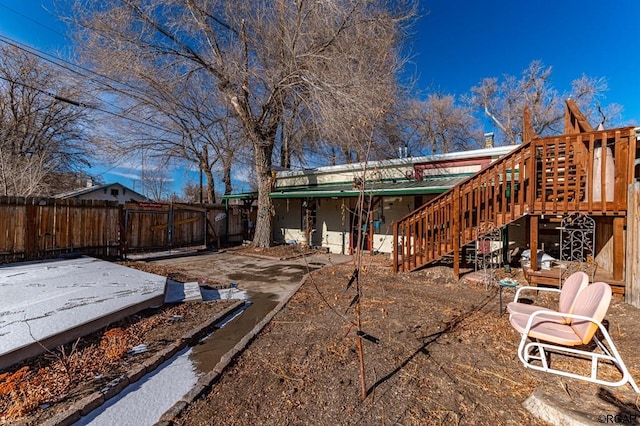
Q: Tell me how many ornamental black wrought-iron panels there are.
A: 2